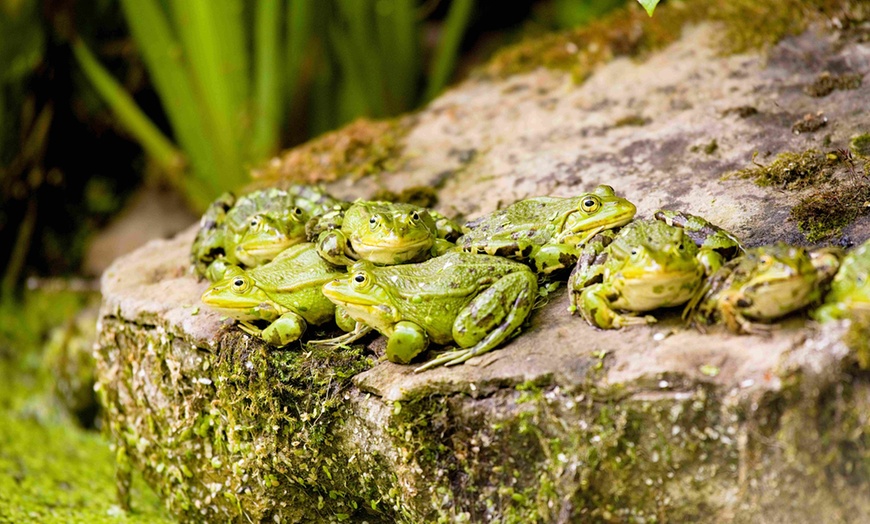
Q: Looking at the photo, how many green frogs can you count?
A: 8